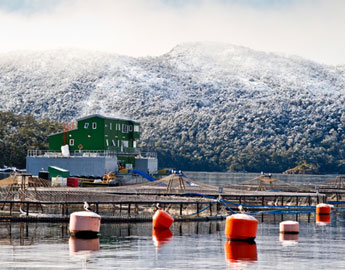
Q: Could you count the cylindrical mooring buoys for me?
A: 5